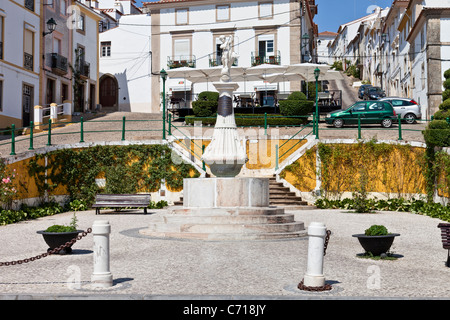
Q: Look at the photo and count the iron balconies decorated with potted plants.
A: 3